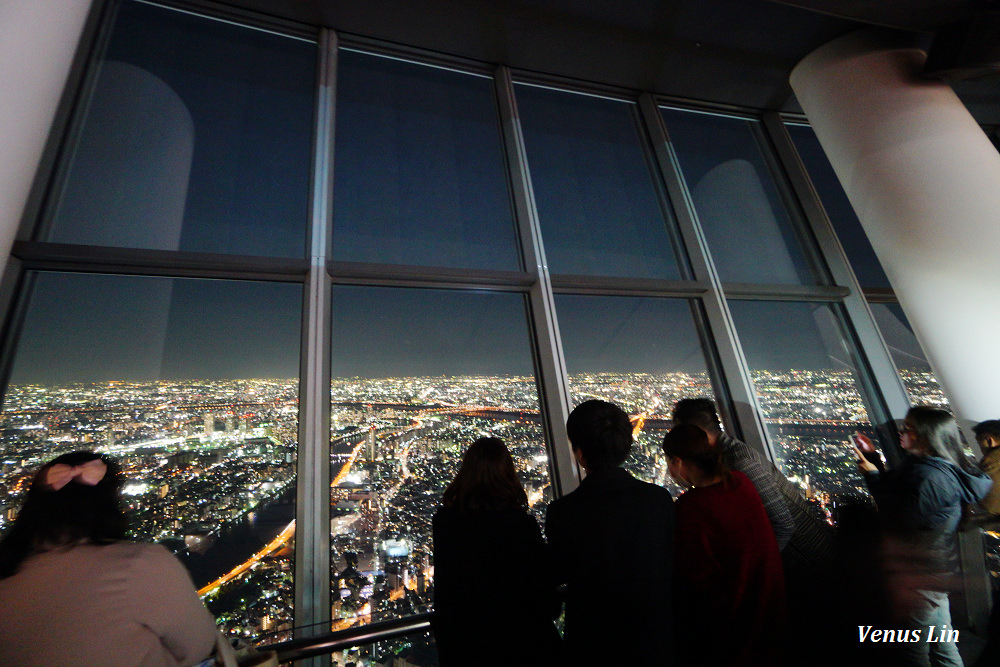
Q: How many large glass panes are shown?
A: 10